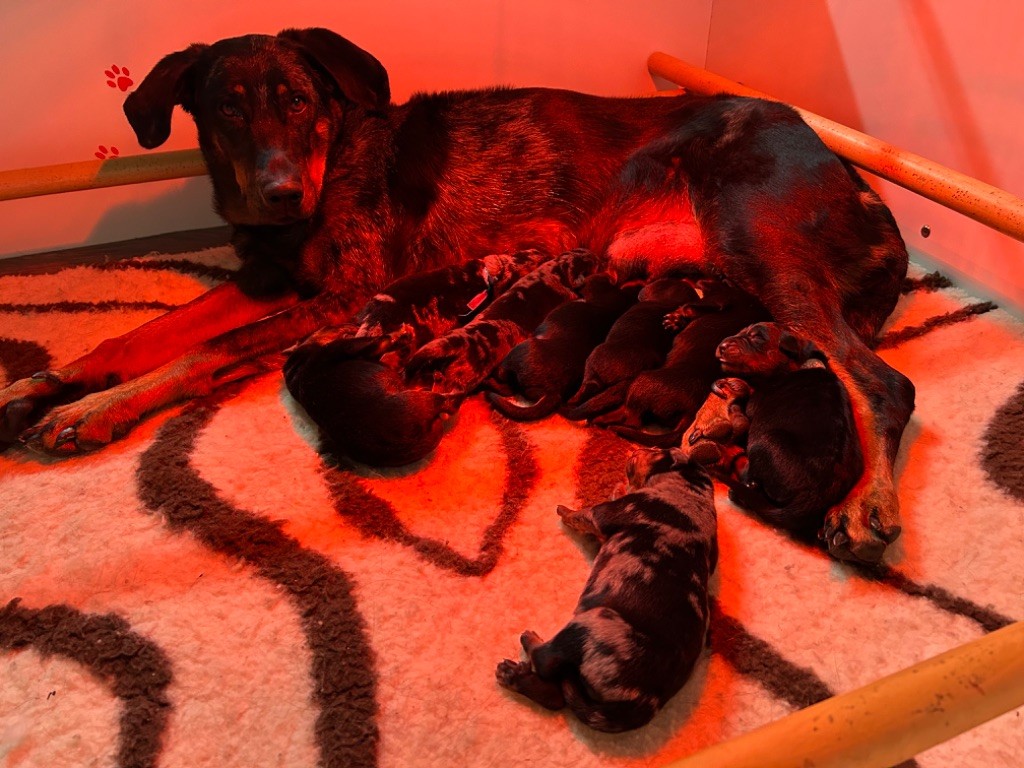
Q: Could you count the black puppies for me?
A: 5